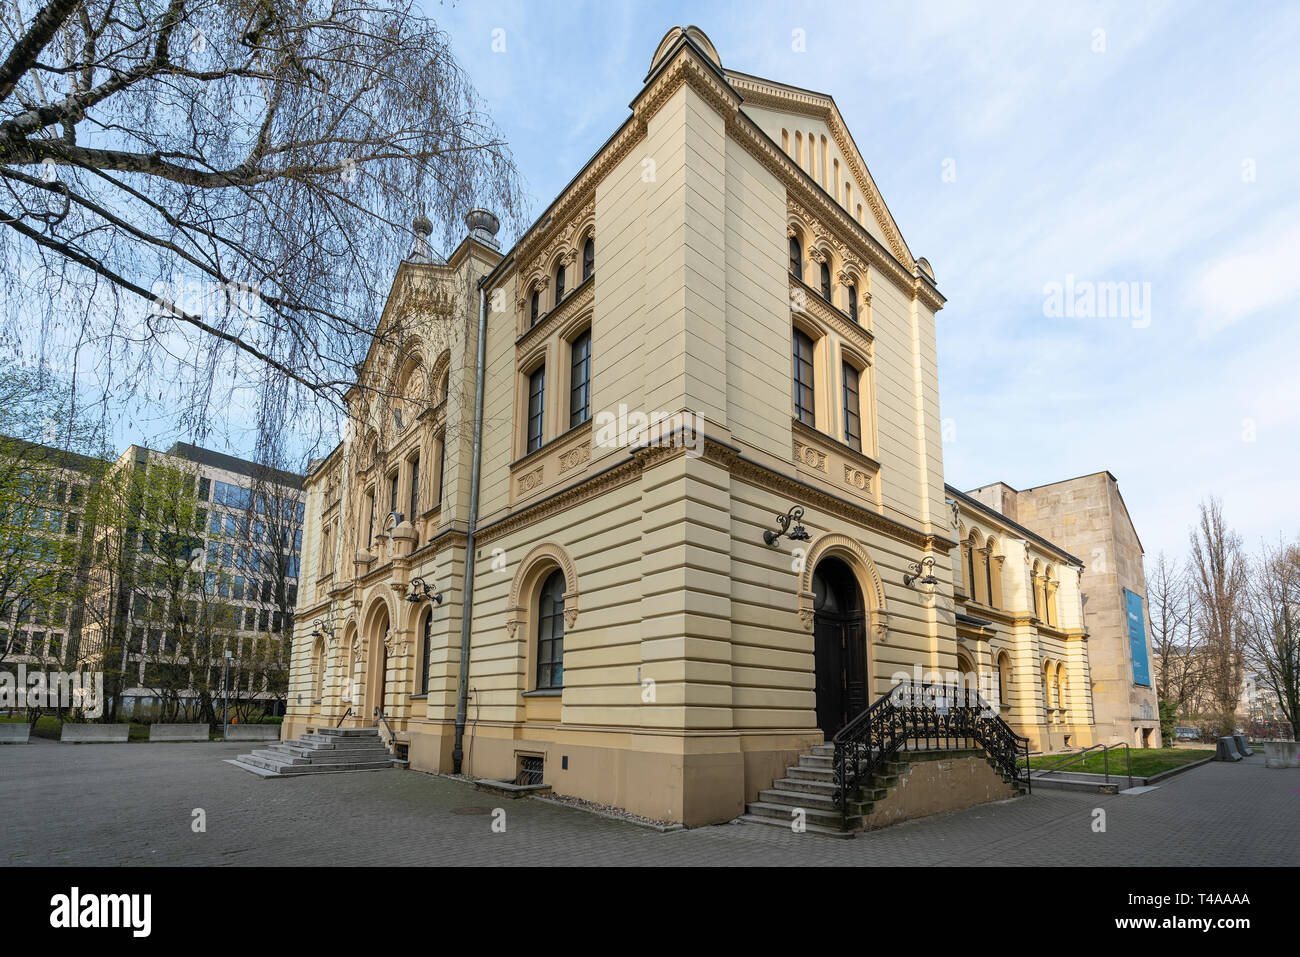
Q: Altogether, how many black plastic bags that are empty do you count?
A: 0